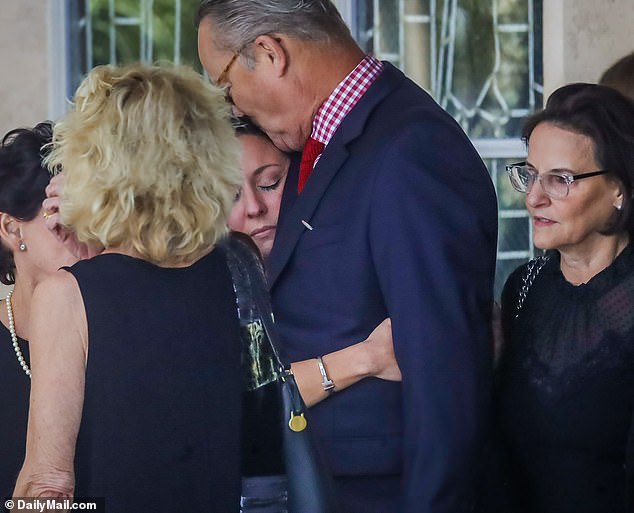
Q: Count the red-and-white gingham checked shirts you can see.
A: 1